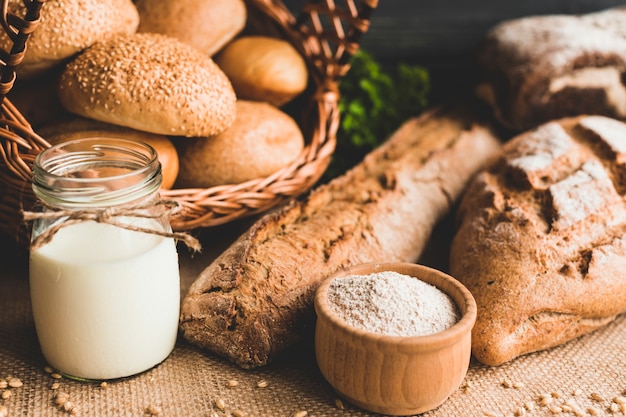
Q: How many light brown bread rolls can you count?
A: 6